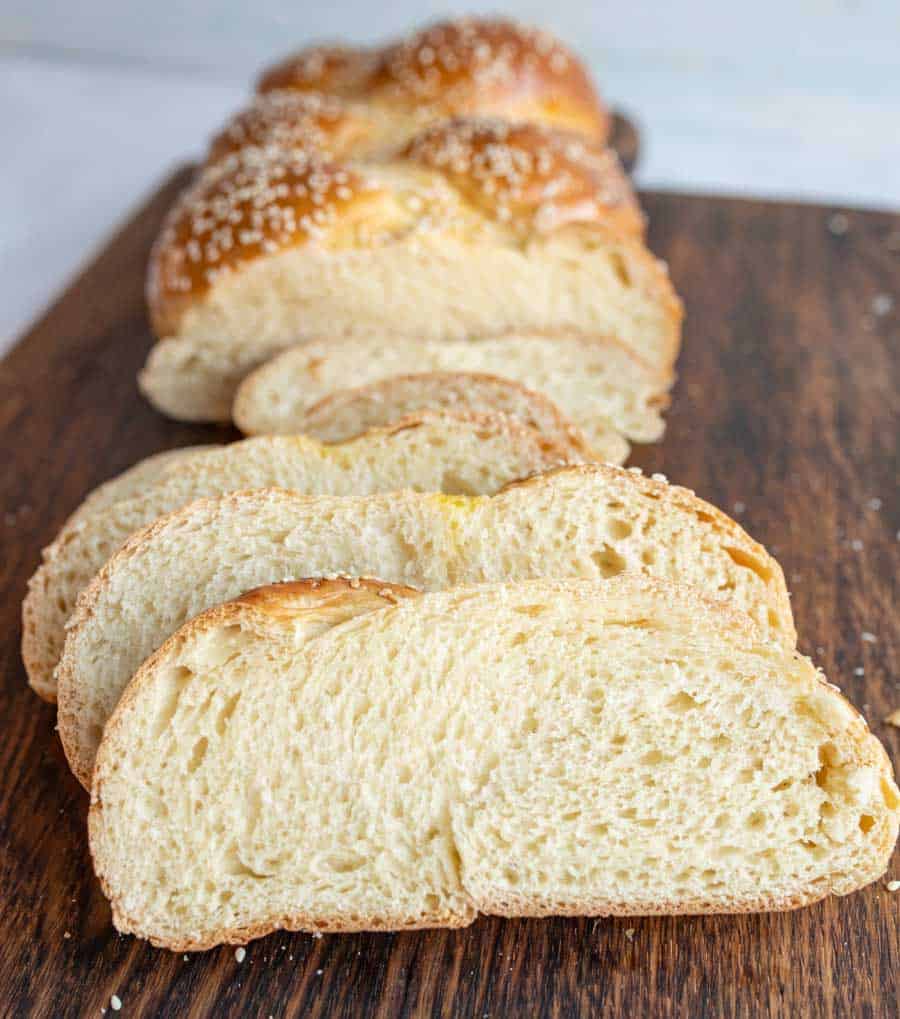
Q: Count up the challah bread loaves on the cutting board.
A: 1